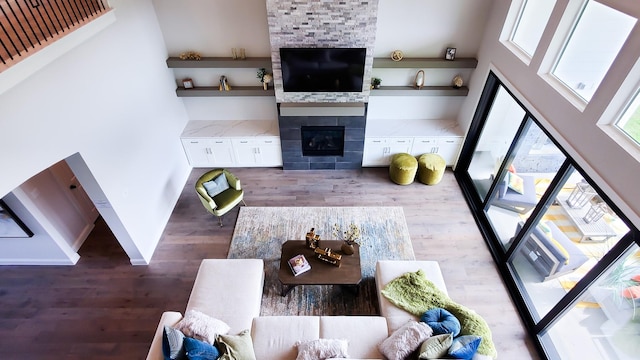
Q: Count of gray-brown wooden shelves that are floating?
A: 4